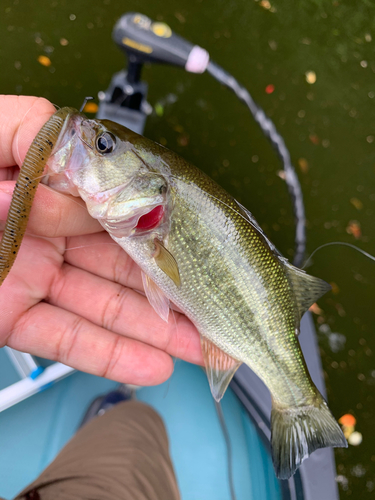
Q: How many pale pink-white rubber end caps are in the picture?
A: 1